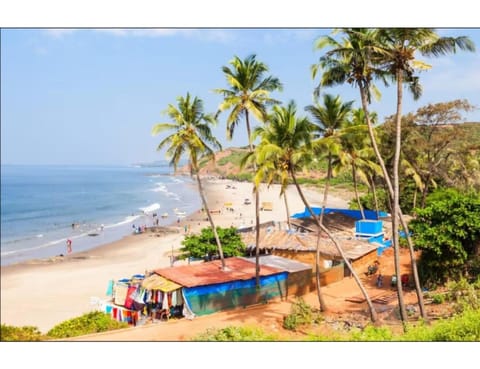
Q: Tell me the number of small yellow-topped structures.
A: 2